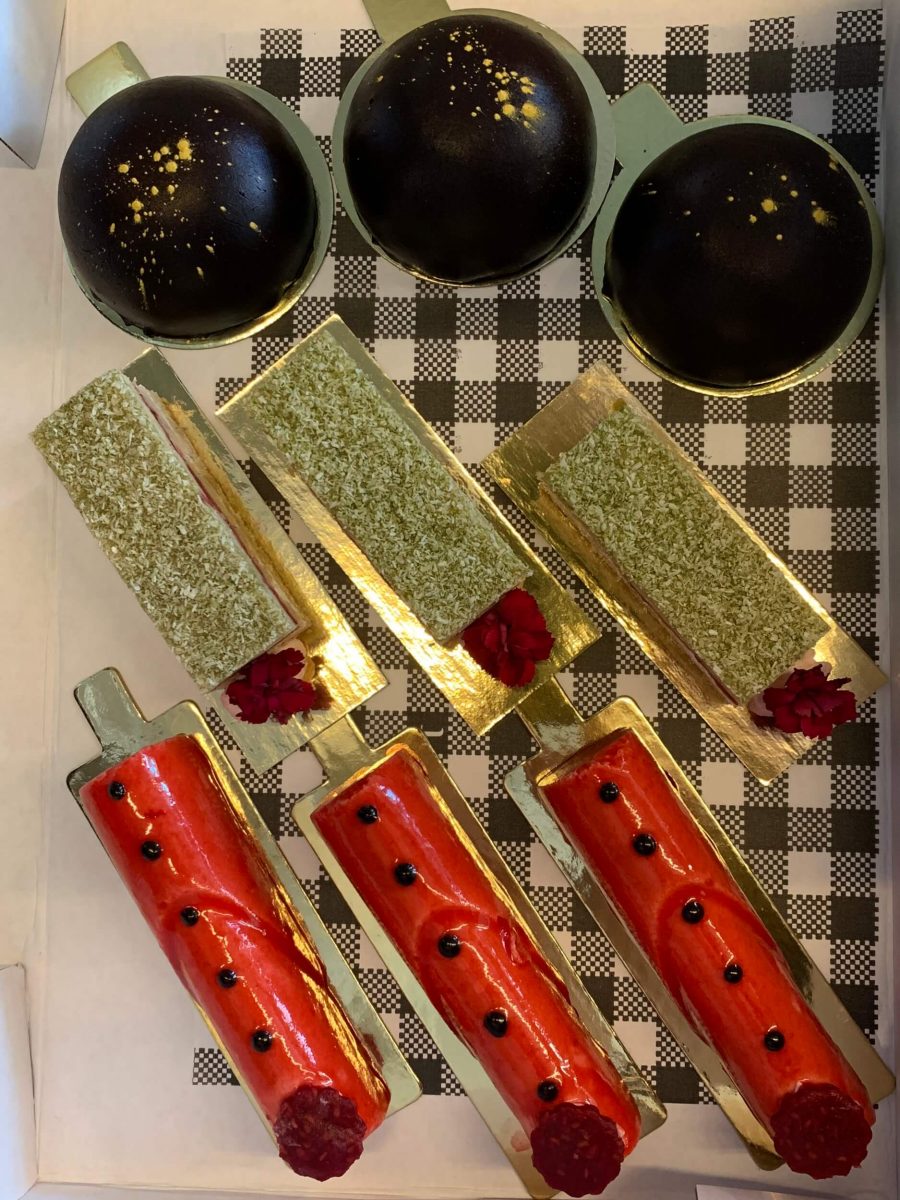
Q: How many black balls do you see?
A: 15